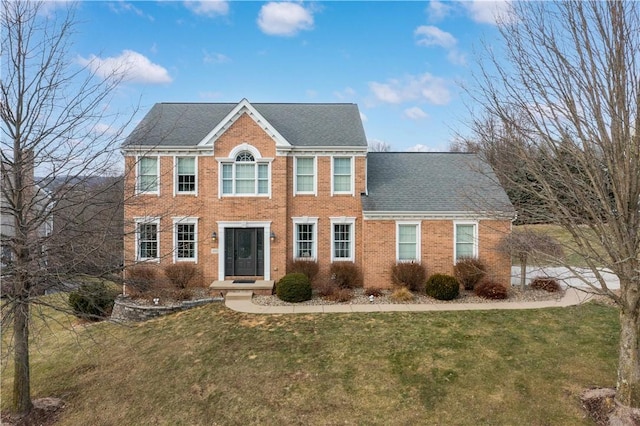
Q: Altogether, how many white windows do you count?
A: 11